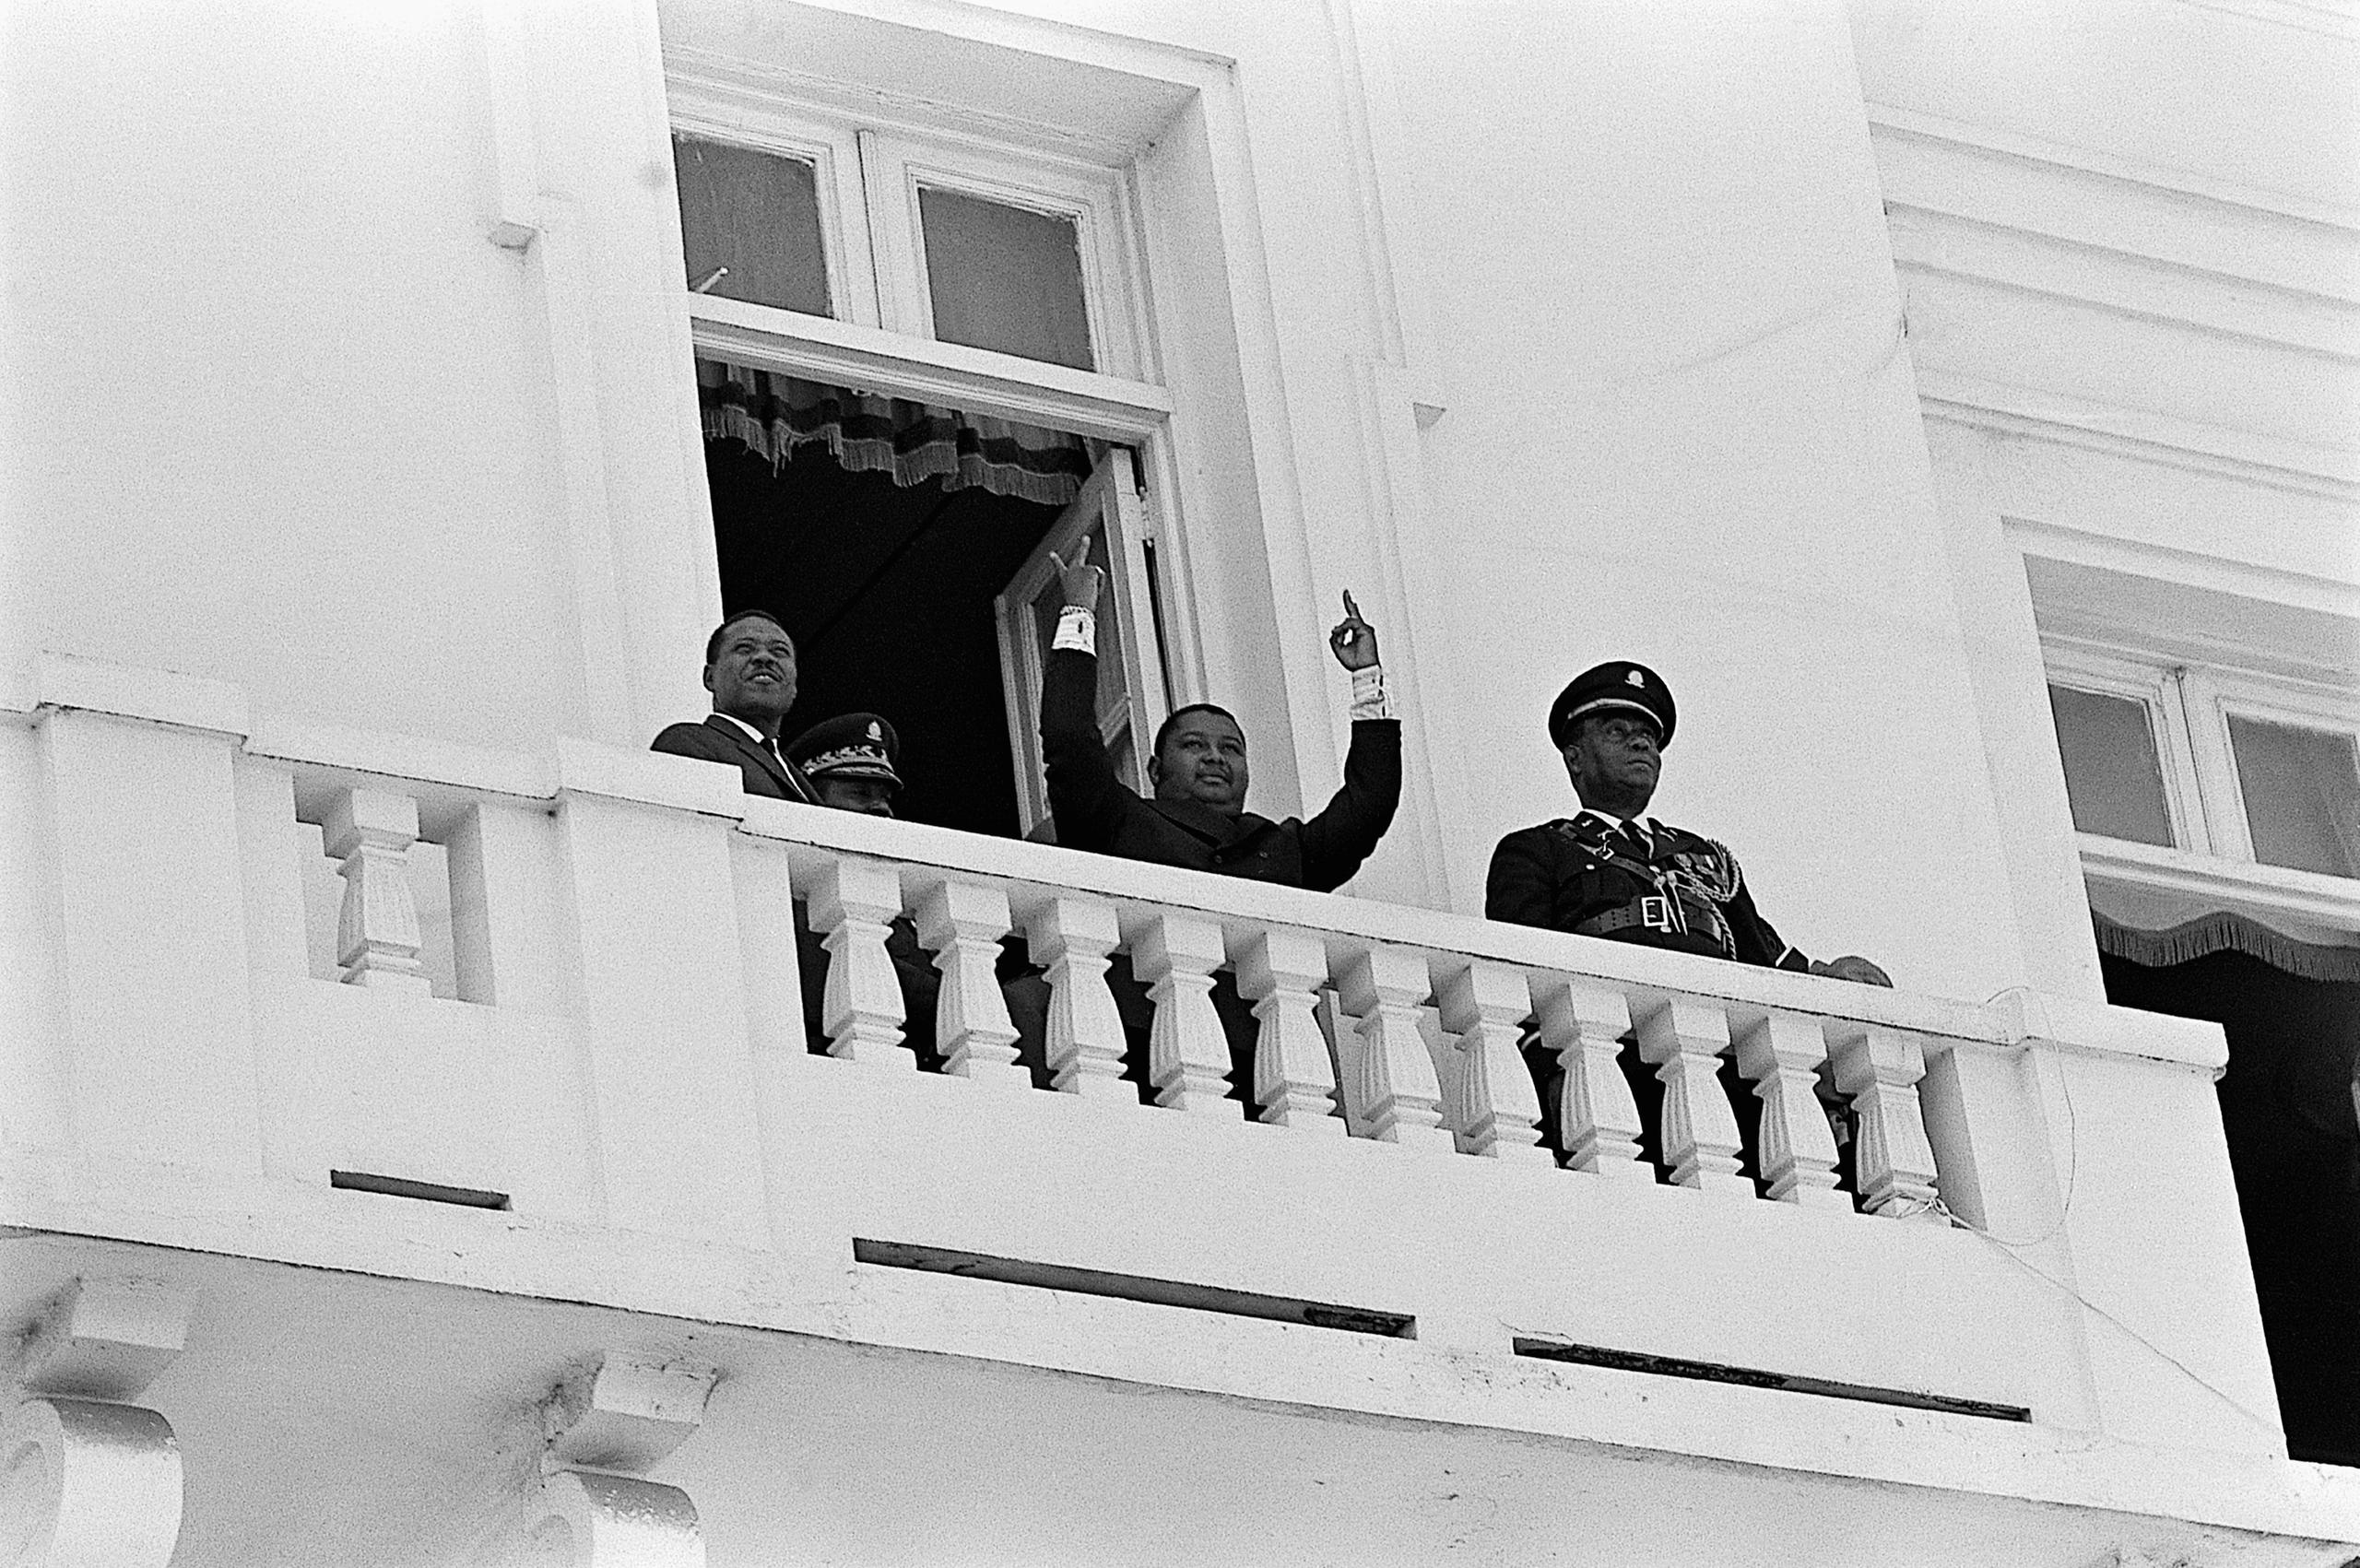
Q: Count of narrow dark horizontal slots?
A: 3